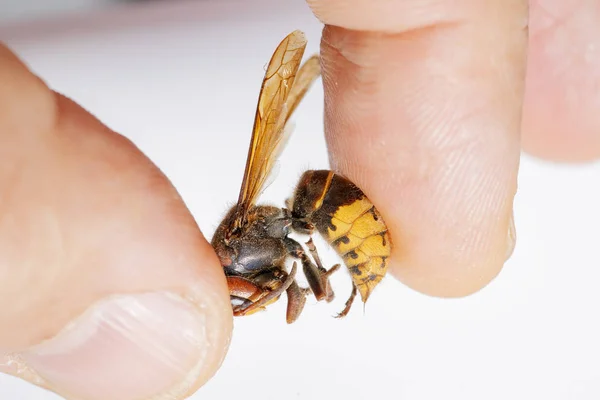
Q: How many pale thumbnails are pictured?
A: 1